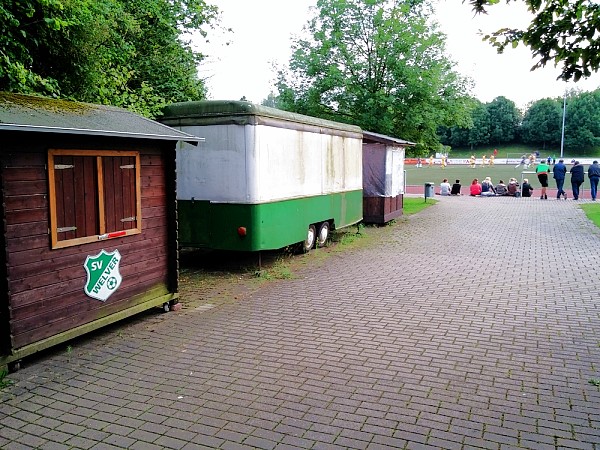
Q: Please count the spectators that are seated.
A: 7